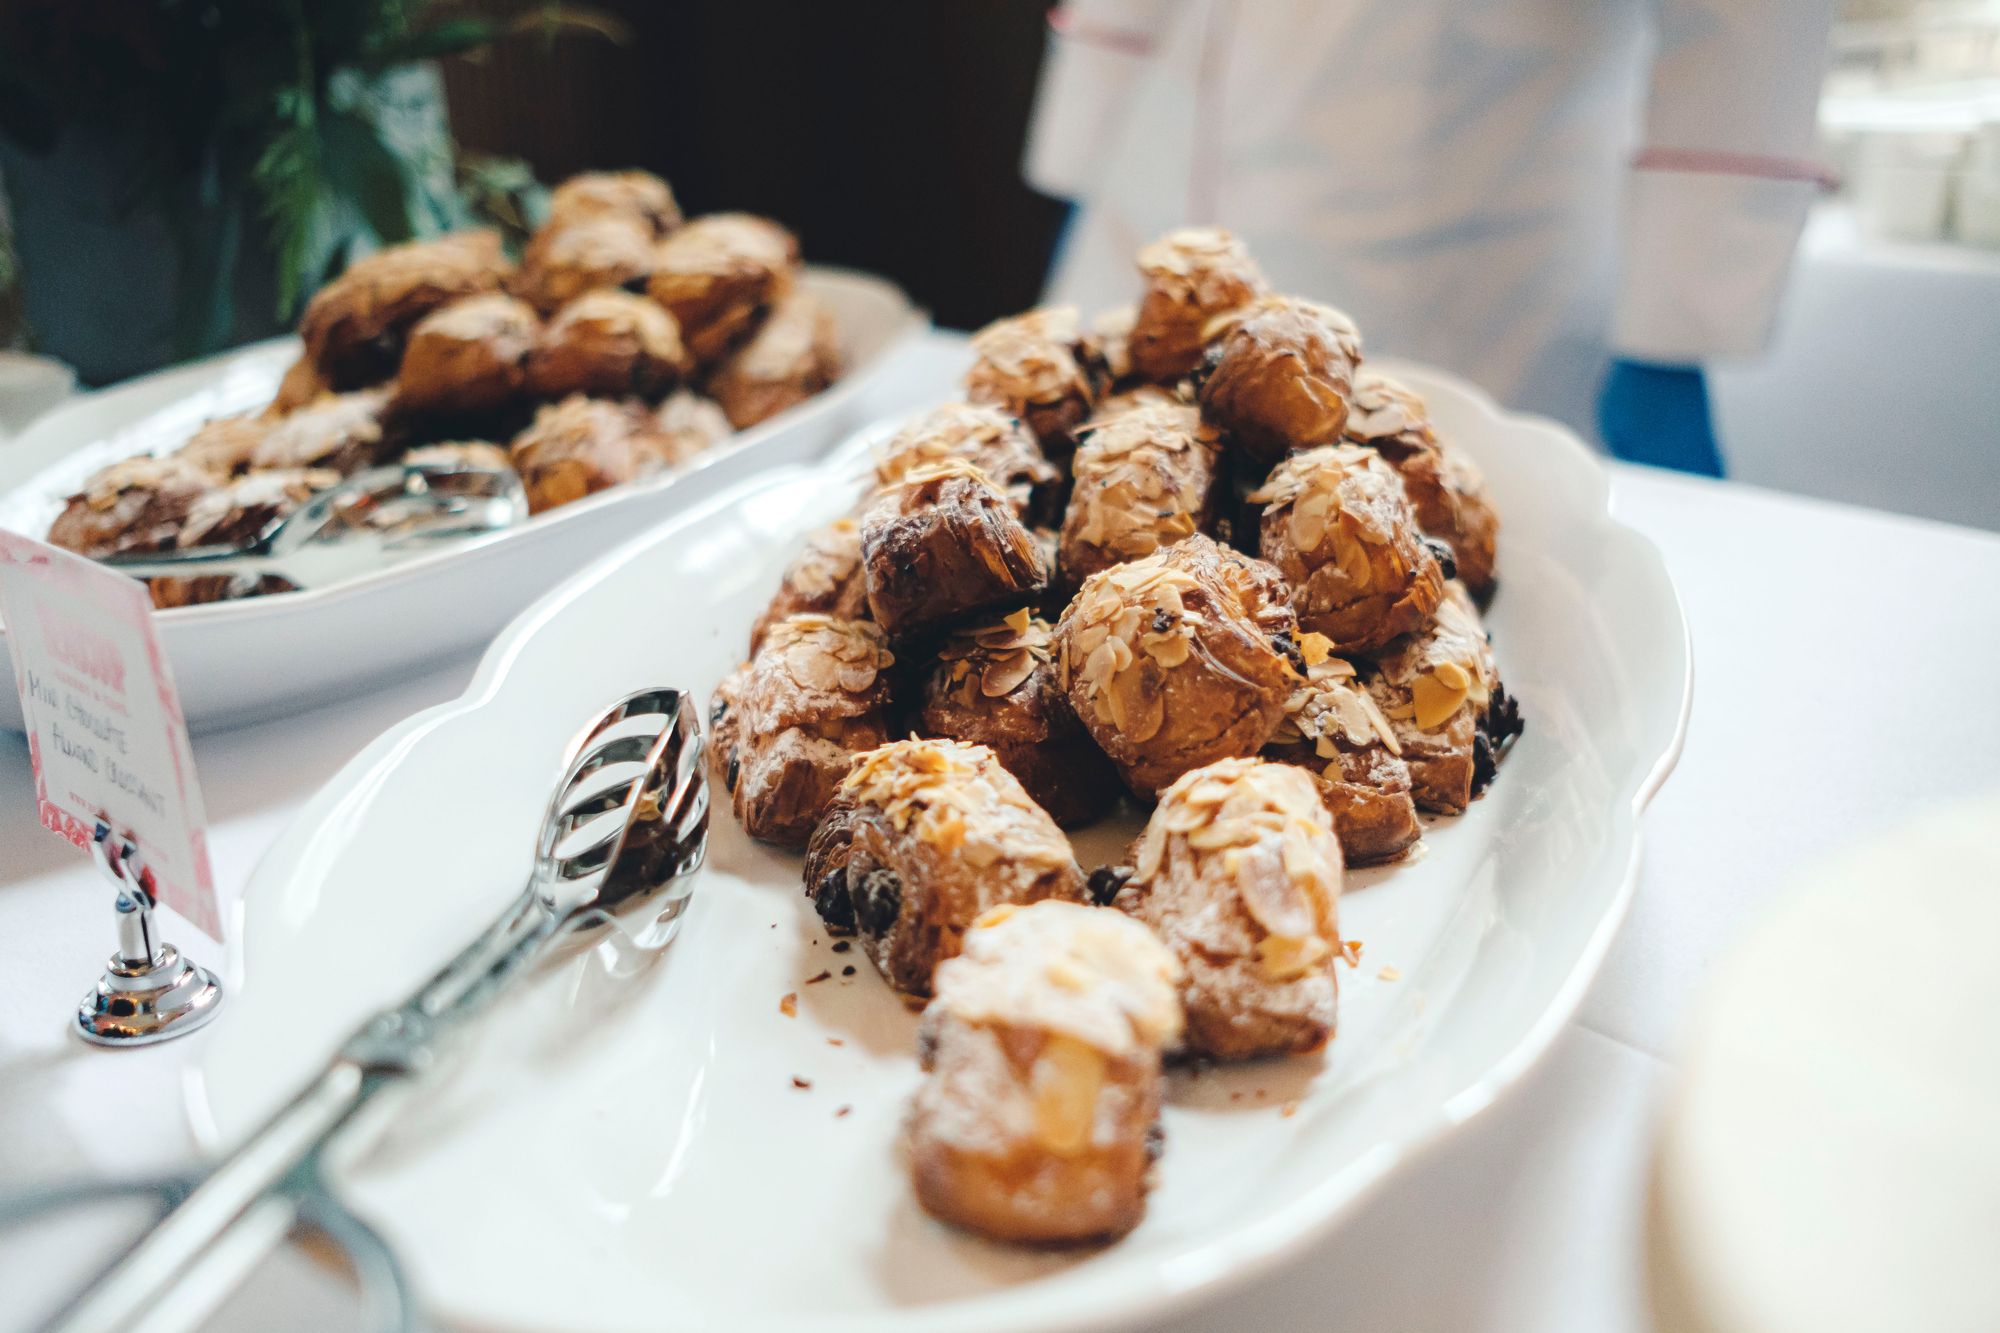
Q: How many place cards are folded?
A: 0